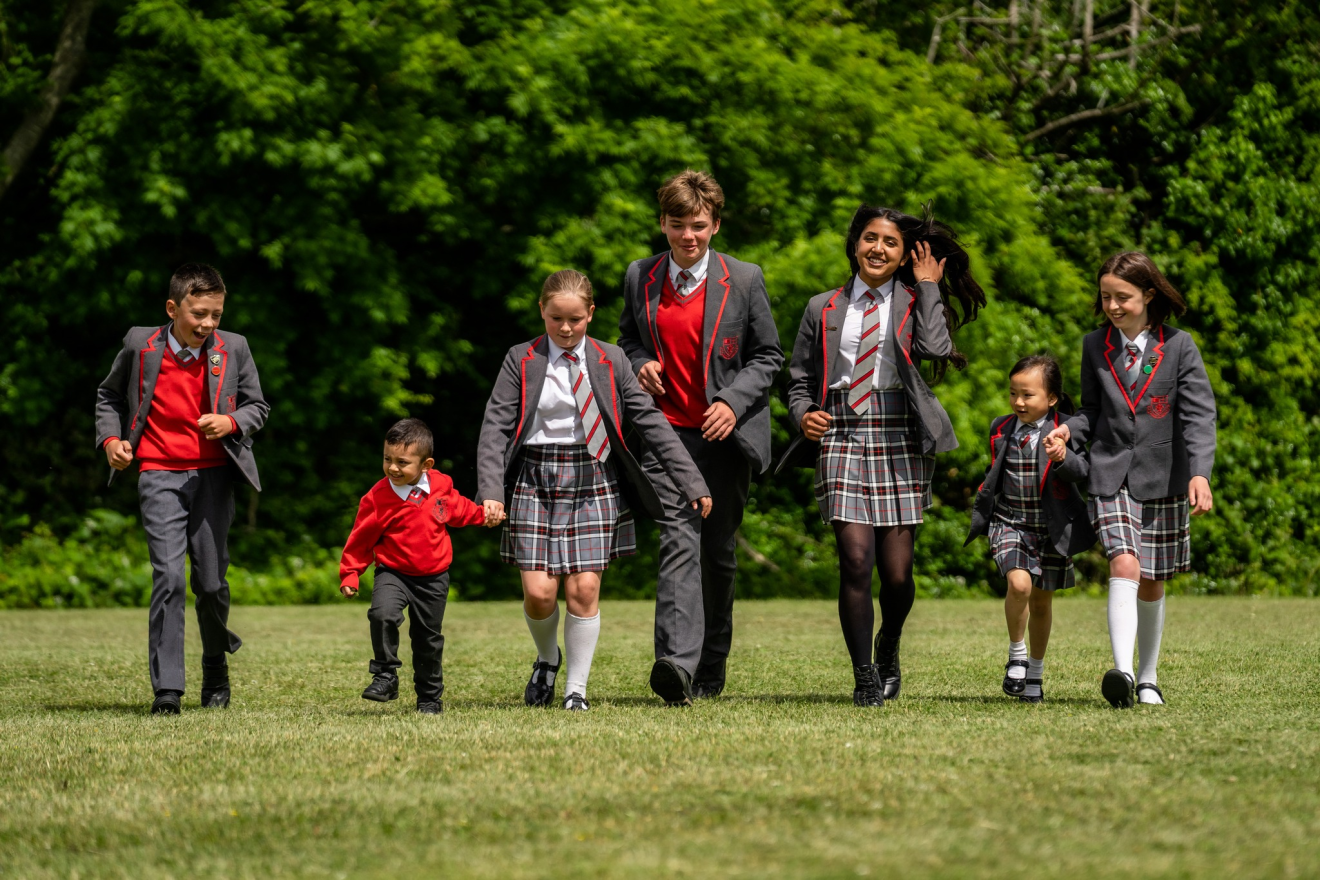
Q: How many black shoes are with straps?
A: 6